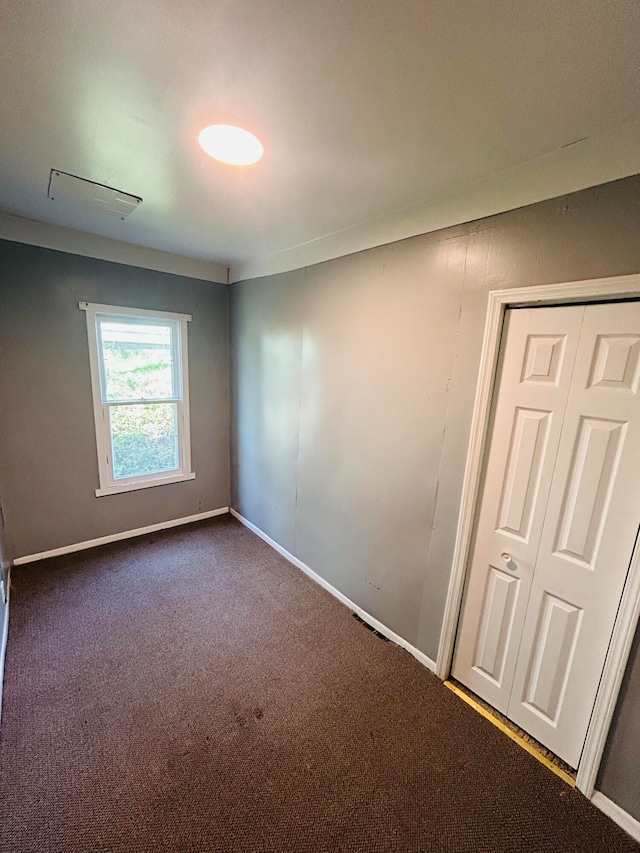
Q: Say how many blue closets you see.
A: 0